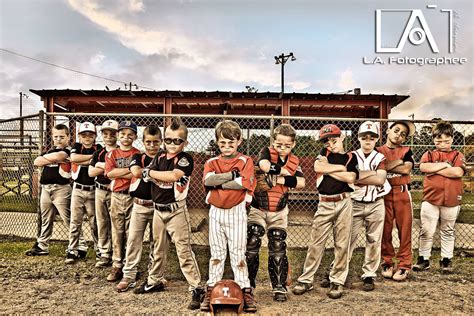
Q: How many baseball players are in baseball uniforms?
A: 12